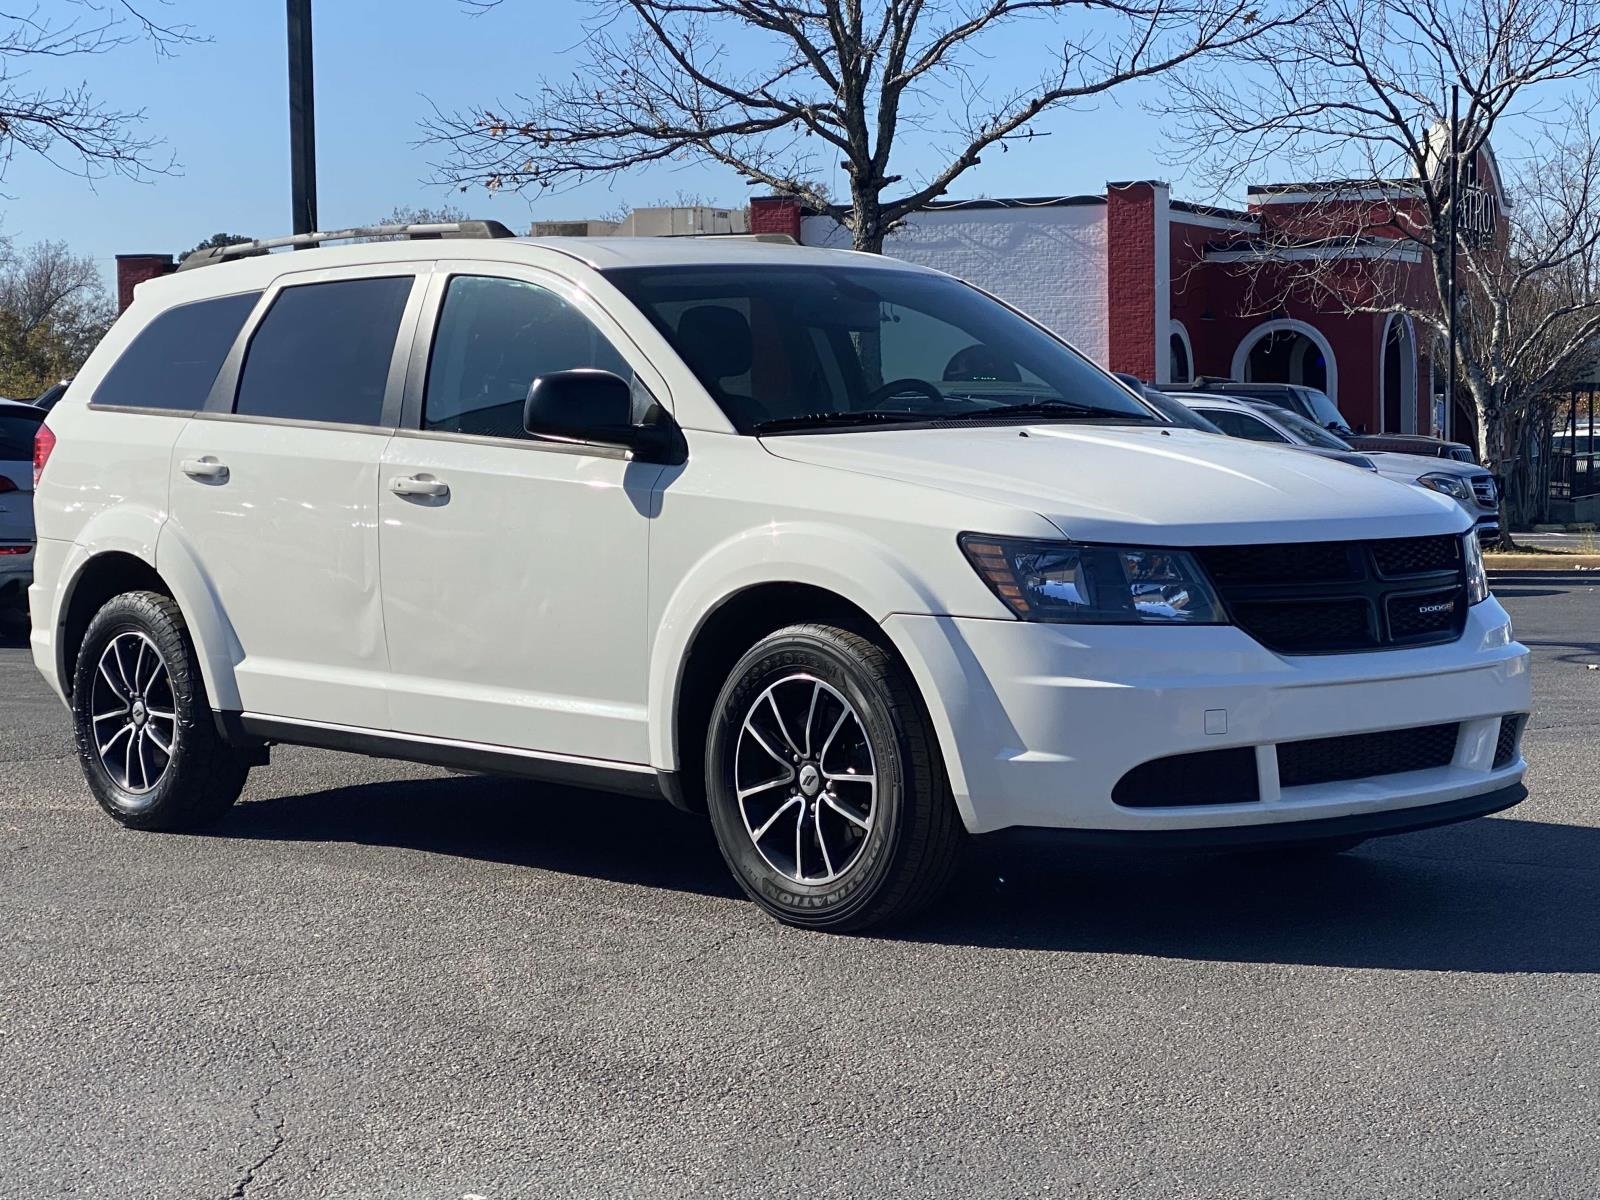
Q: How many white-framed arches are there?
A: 3